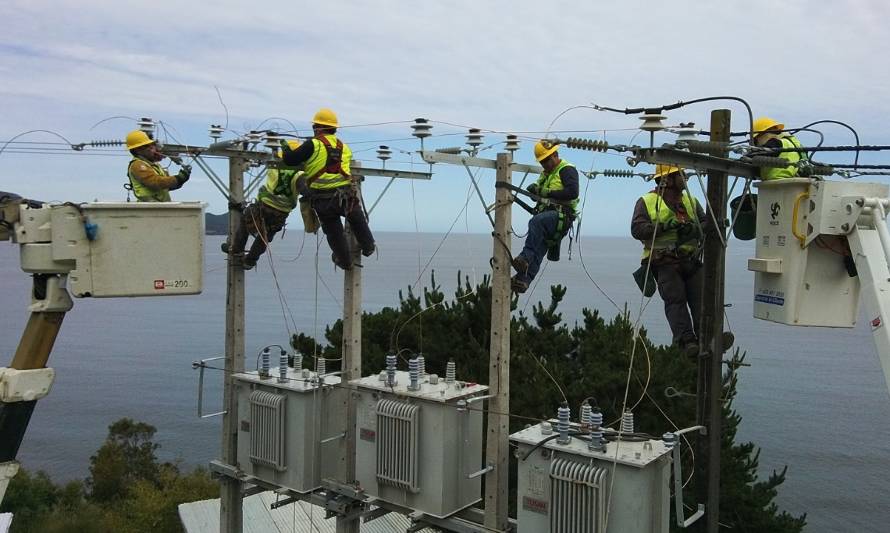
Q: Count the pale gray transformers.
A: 3